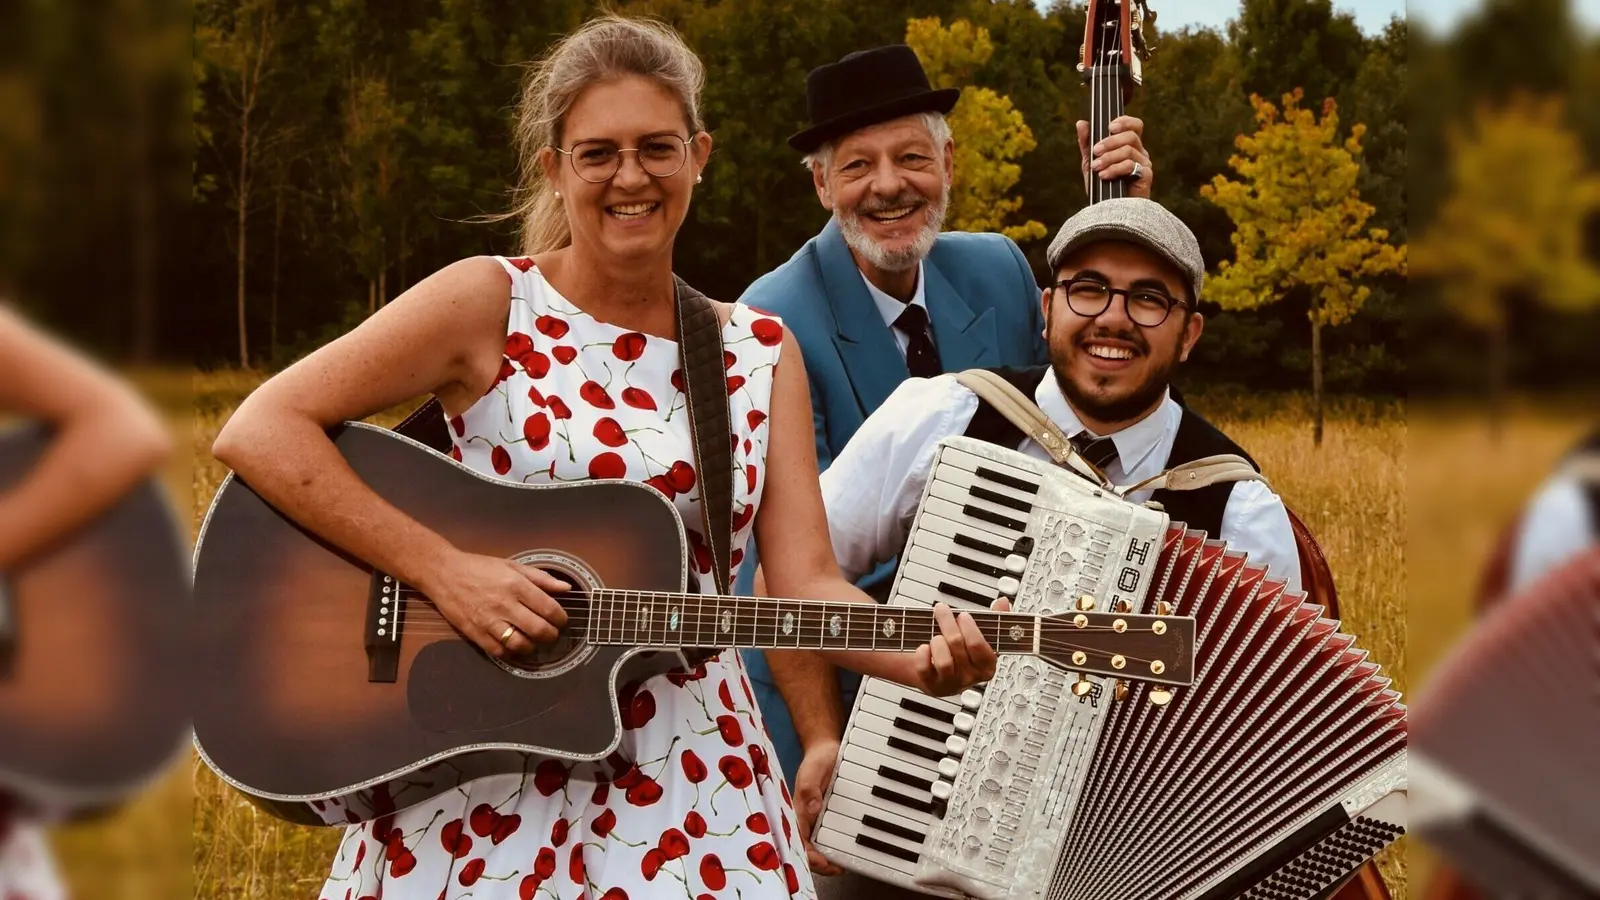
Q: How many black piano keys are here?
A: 14